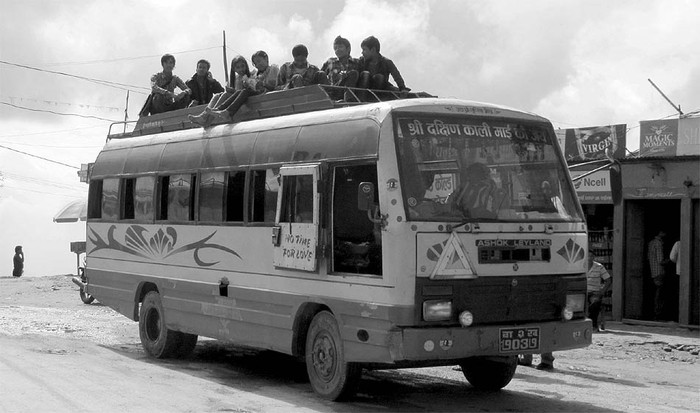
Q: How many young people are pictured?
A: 7